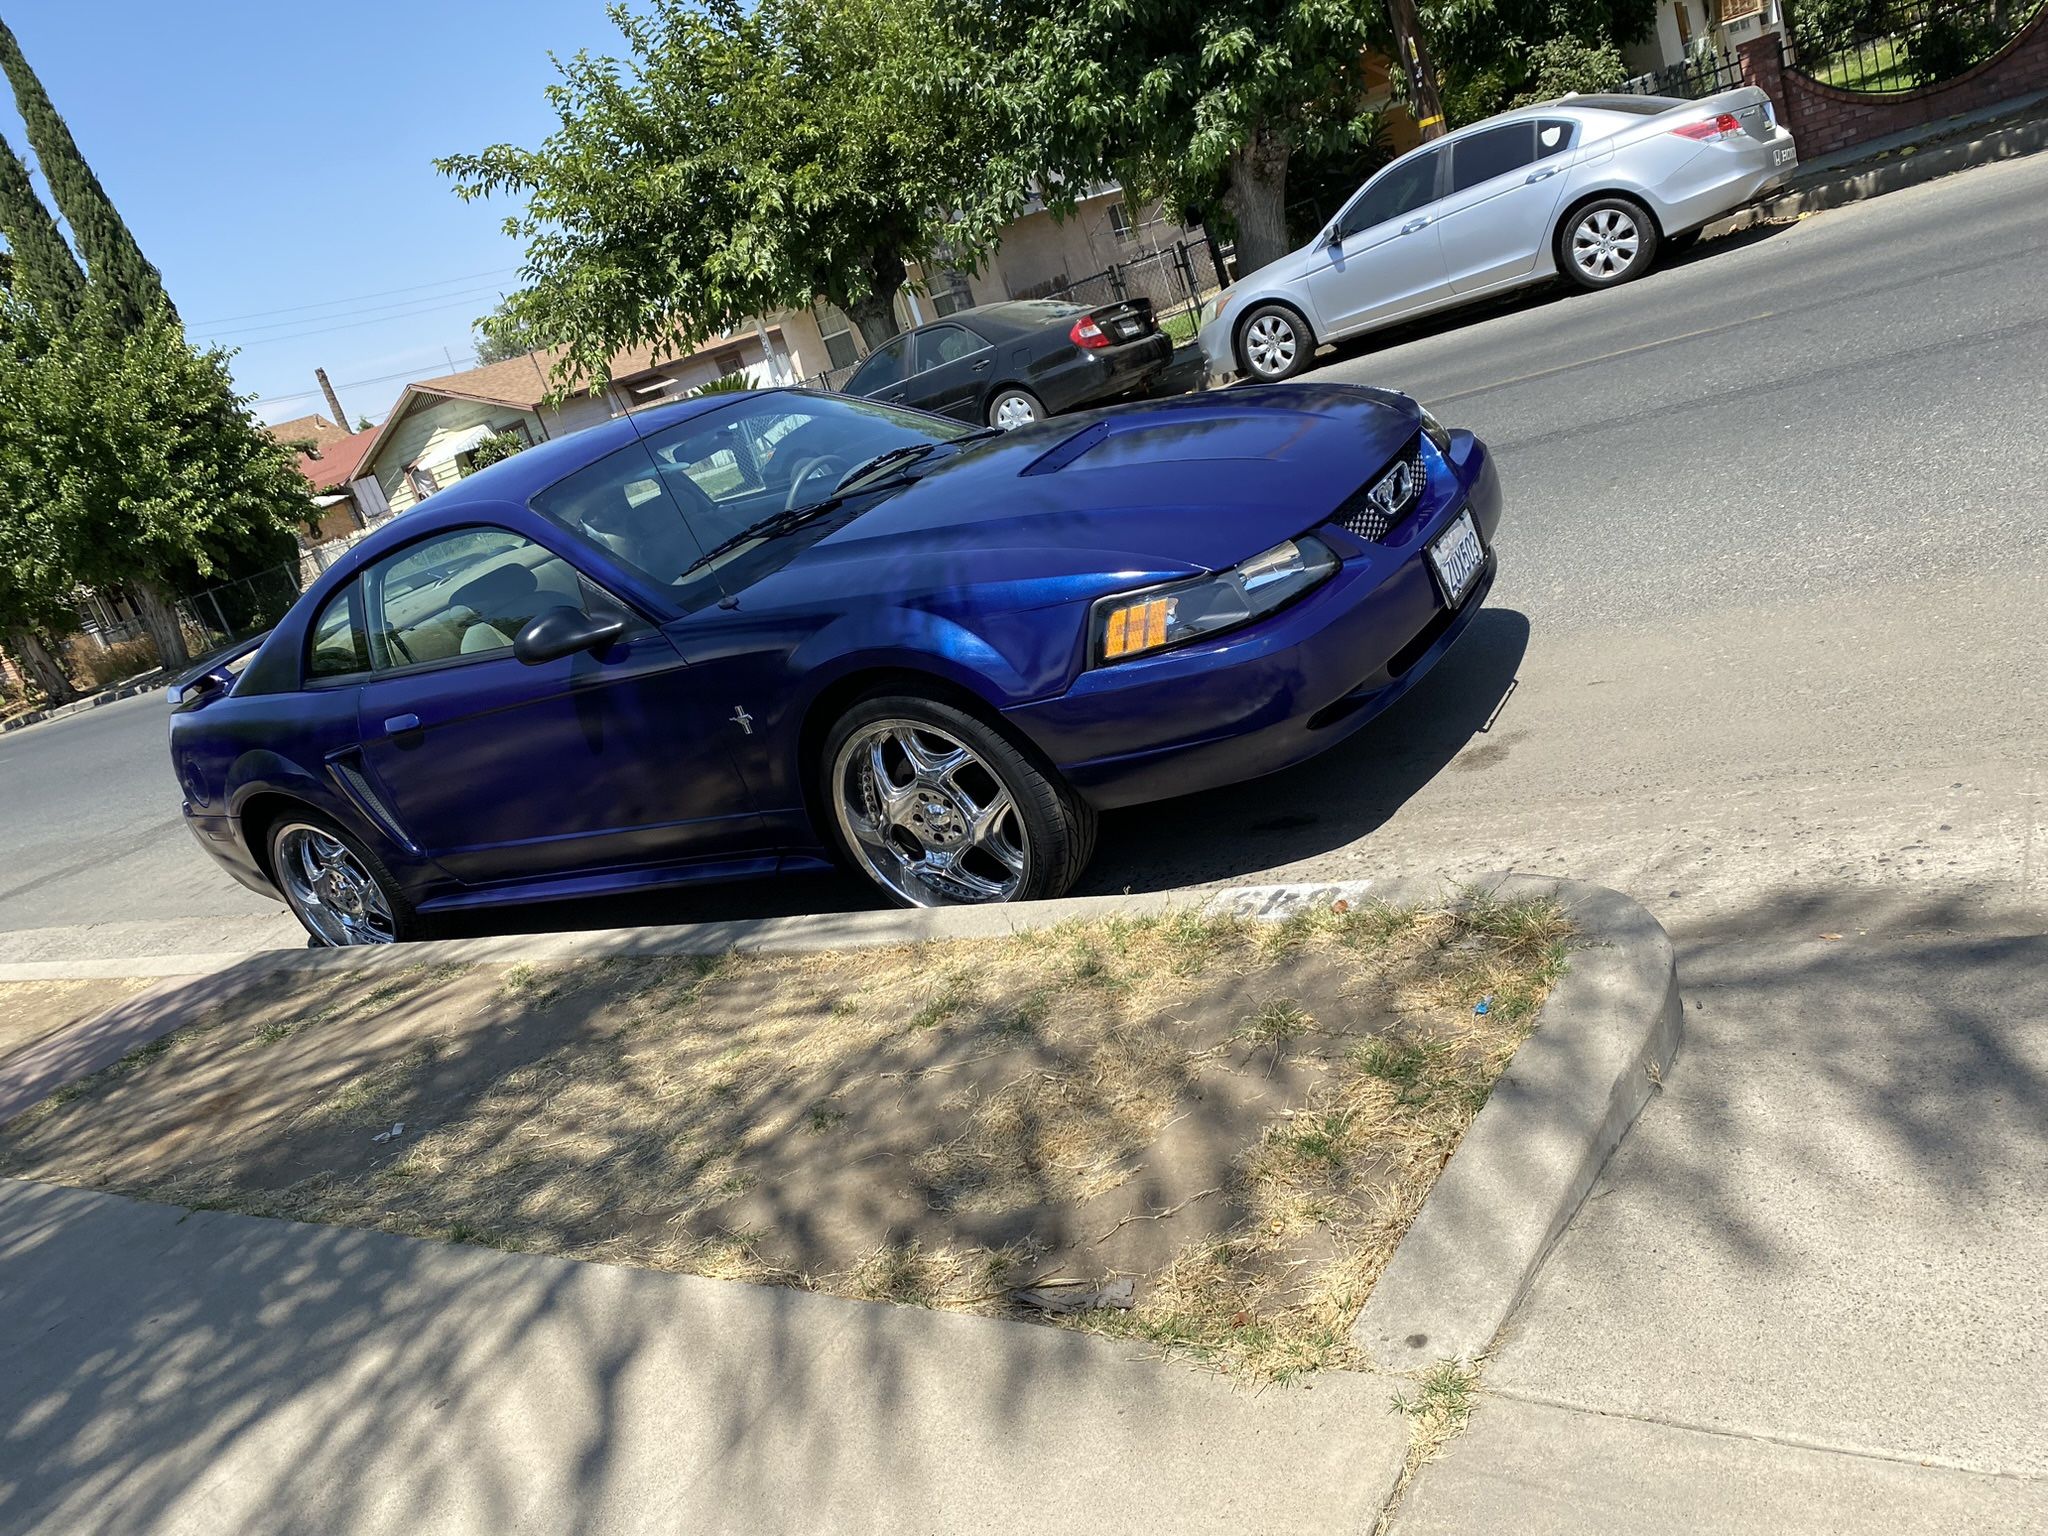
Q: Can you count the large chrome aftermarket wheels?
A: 2